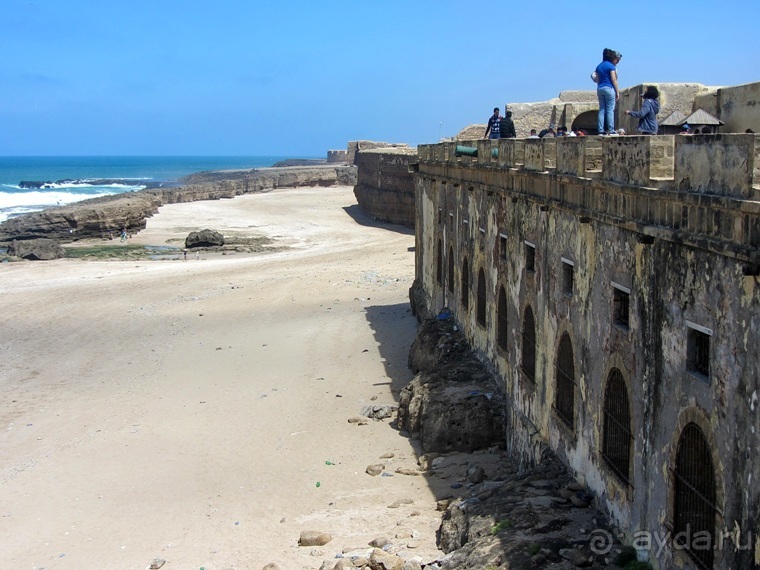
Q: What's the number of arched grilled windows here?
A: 9